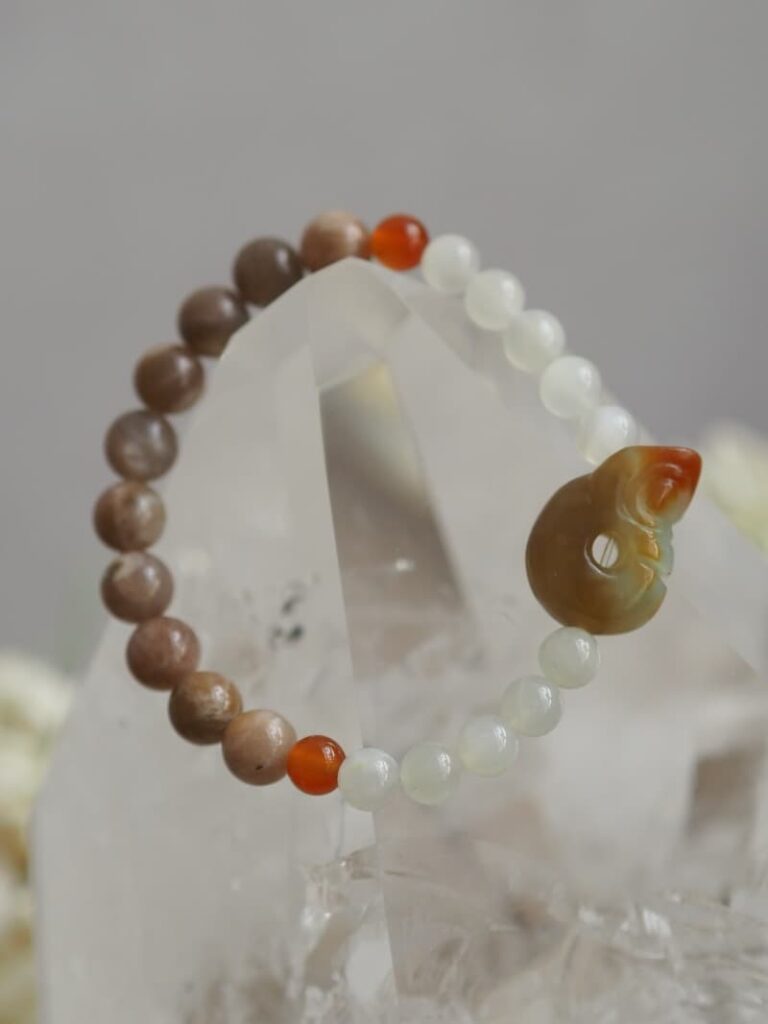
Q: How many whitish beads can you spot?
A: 10